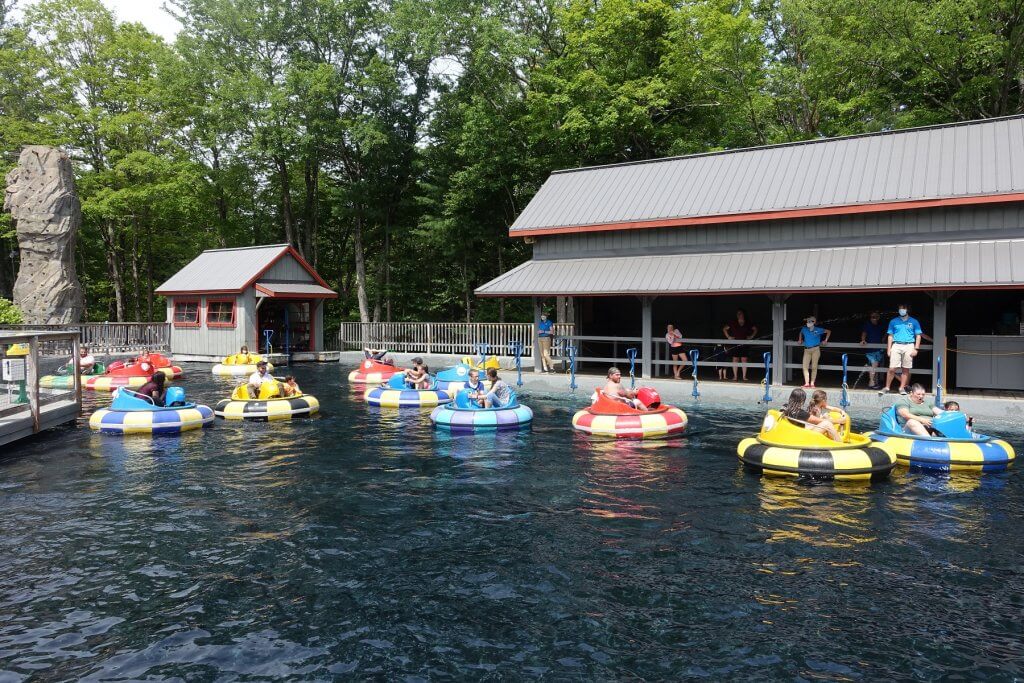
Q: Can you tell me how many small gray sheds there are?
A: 1